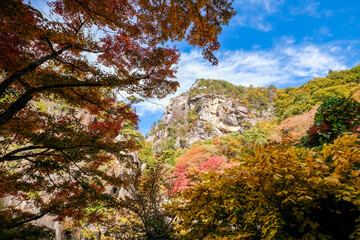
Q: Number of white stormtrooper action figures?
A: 0